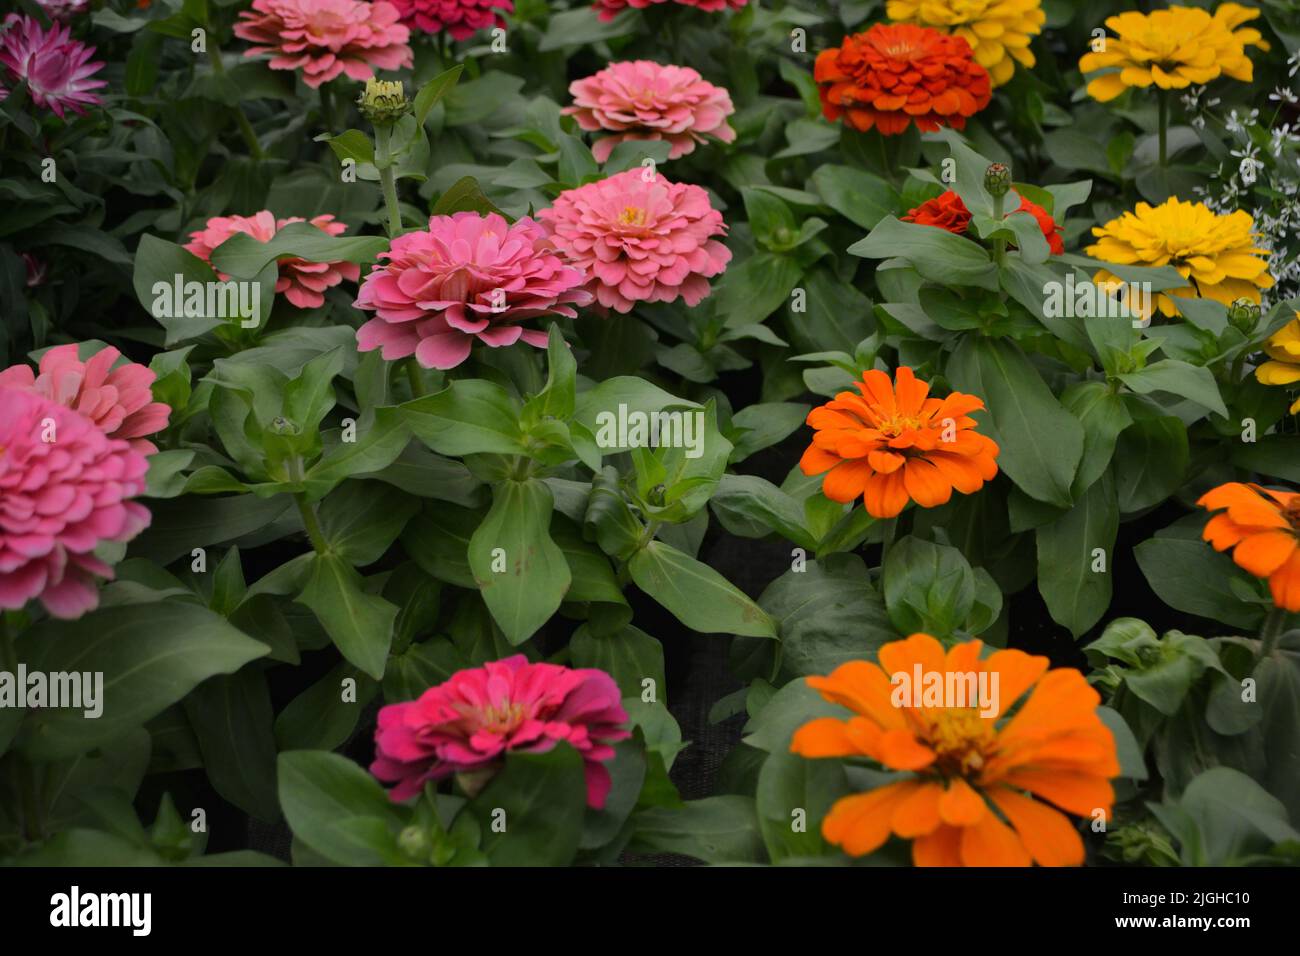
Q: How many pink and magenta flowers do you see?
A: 11